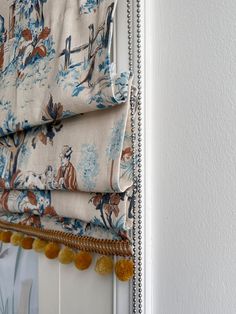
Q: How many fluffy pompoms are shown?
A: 9